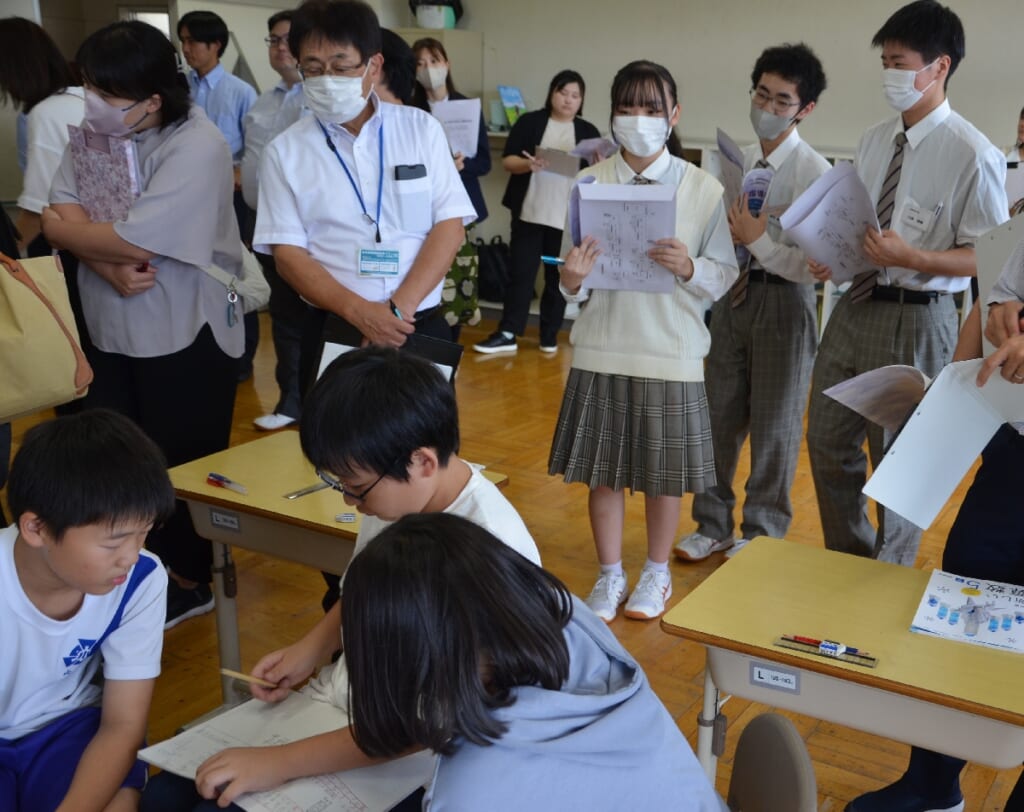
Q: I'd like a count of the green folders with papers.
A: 0